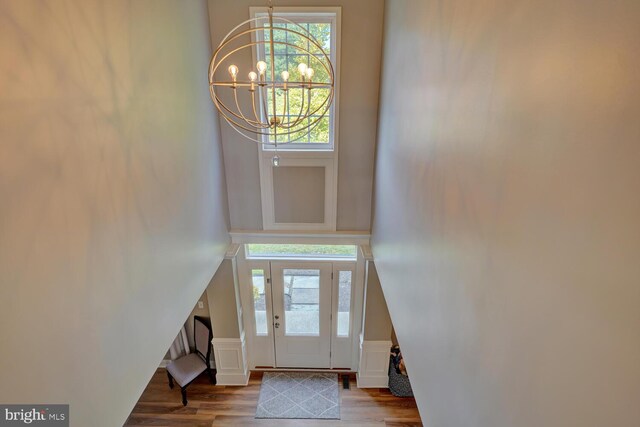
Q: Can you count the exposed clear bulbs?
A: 6